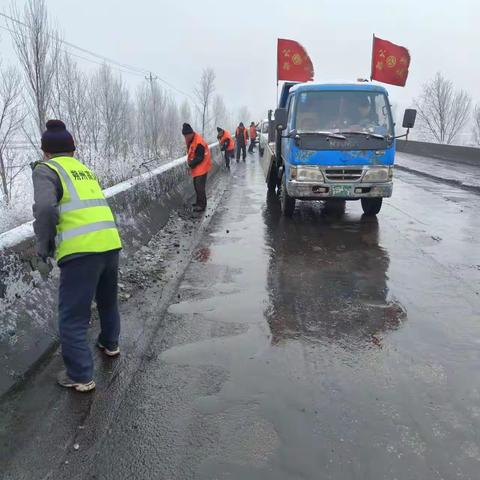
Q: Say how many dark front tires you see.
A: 2